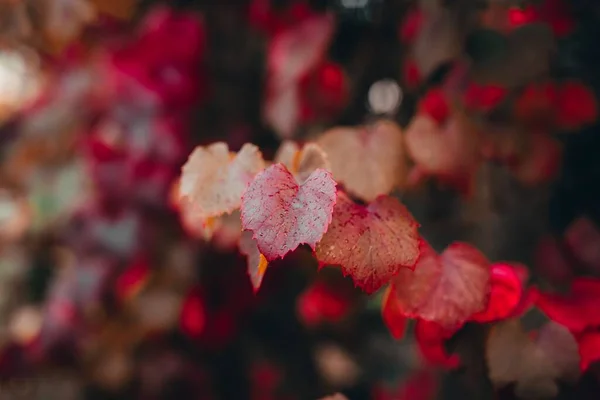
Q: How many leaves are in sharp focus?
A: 2